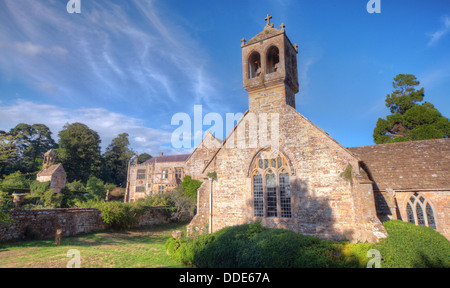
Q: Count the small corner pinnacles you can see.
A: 3